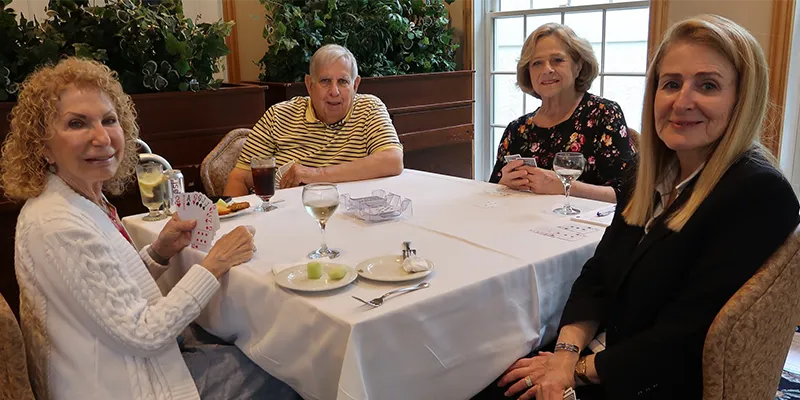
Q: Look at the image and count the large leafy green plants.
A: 2